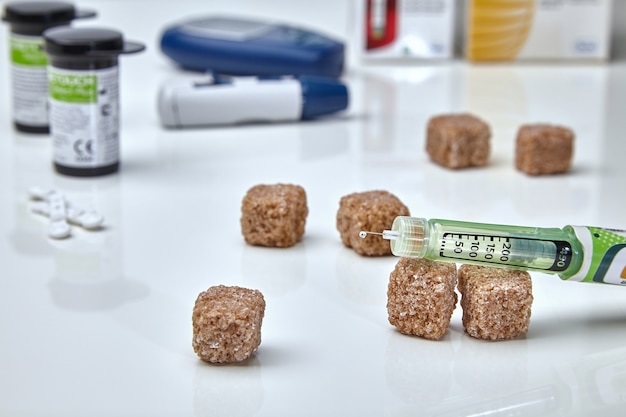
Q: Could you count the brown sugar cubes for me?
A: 7